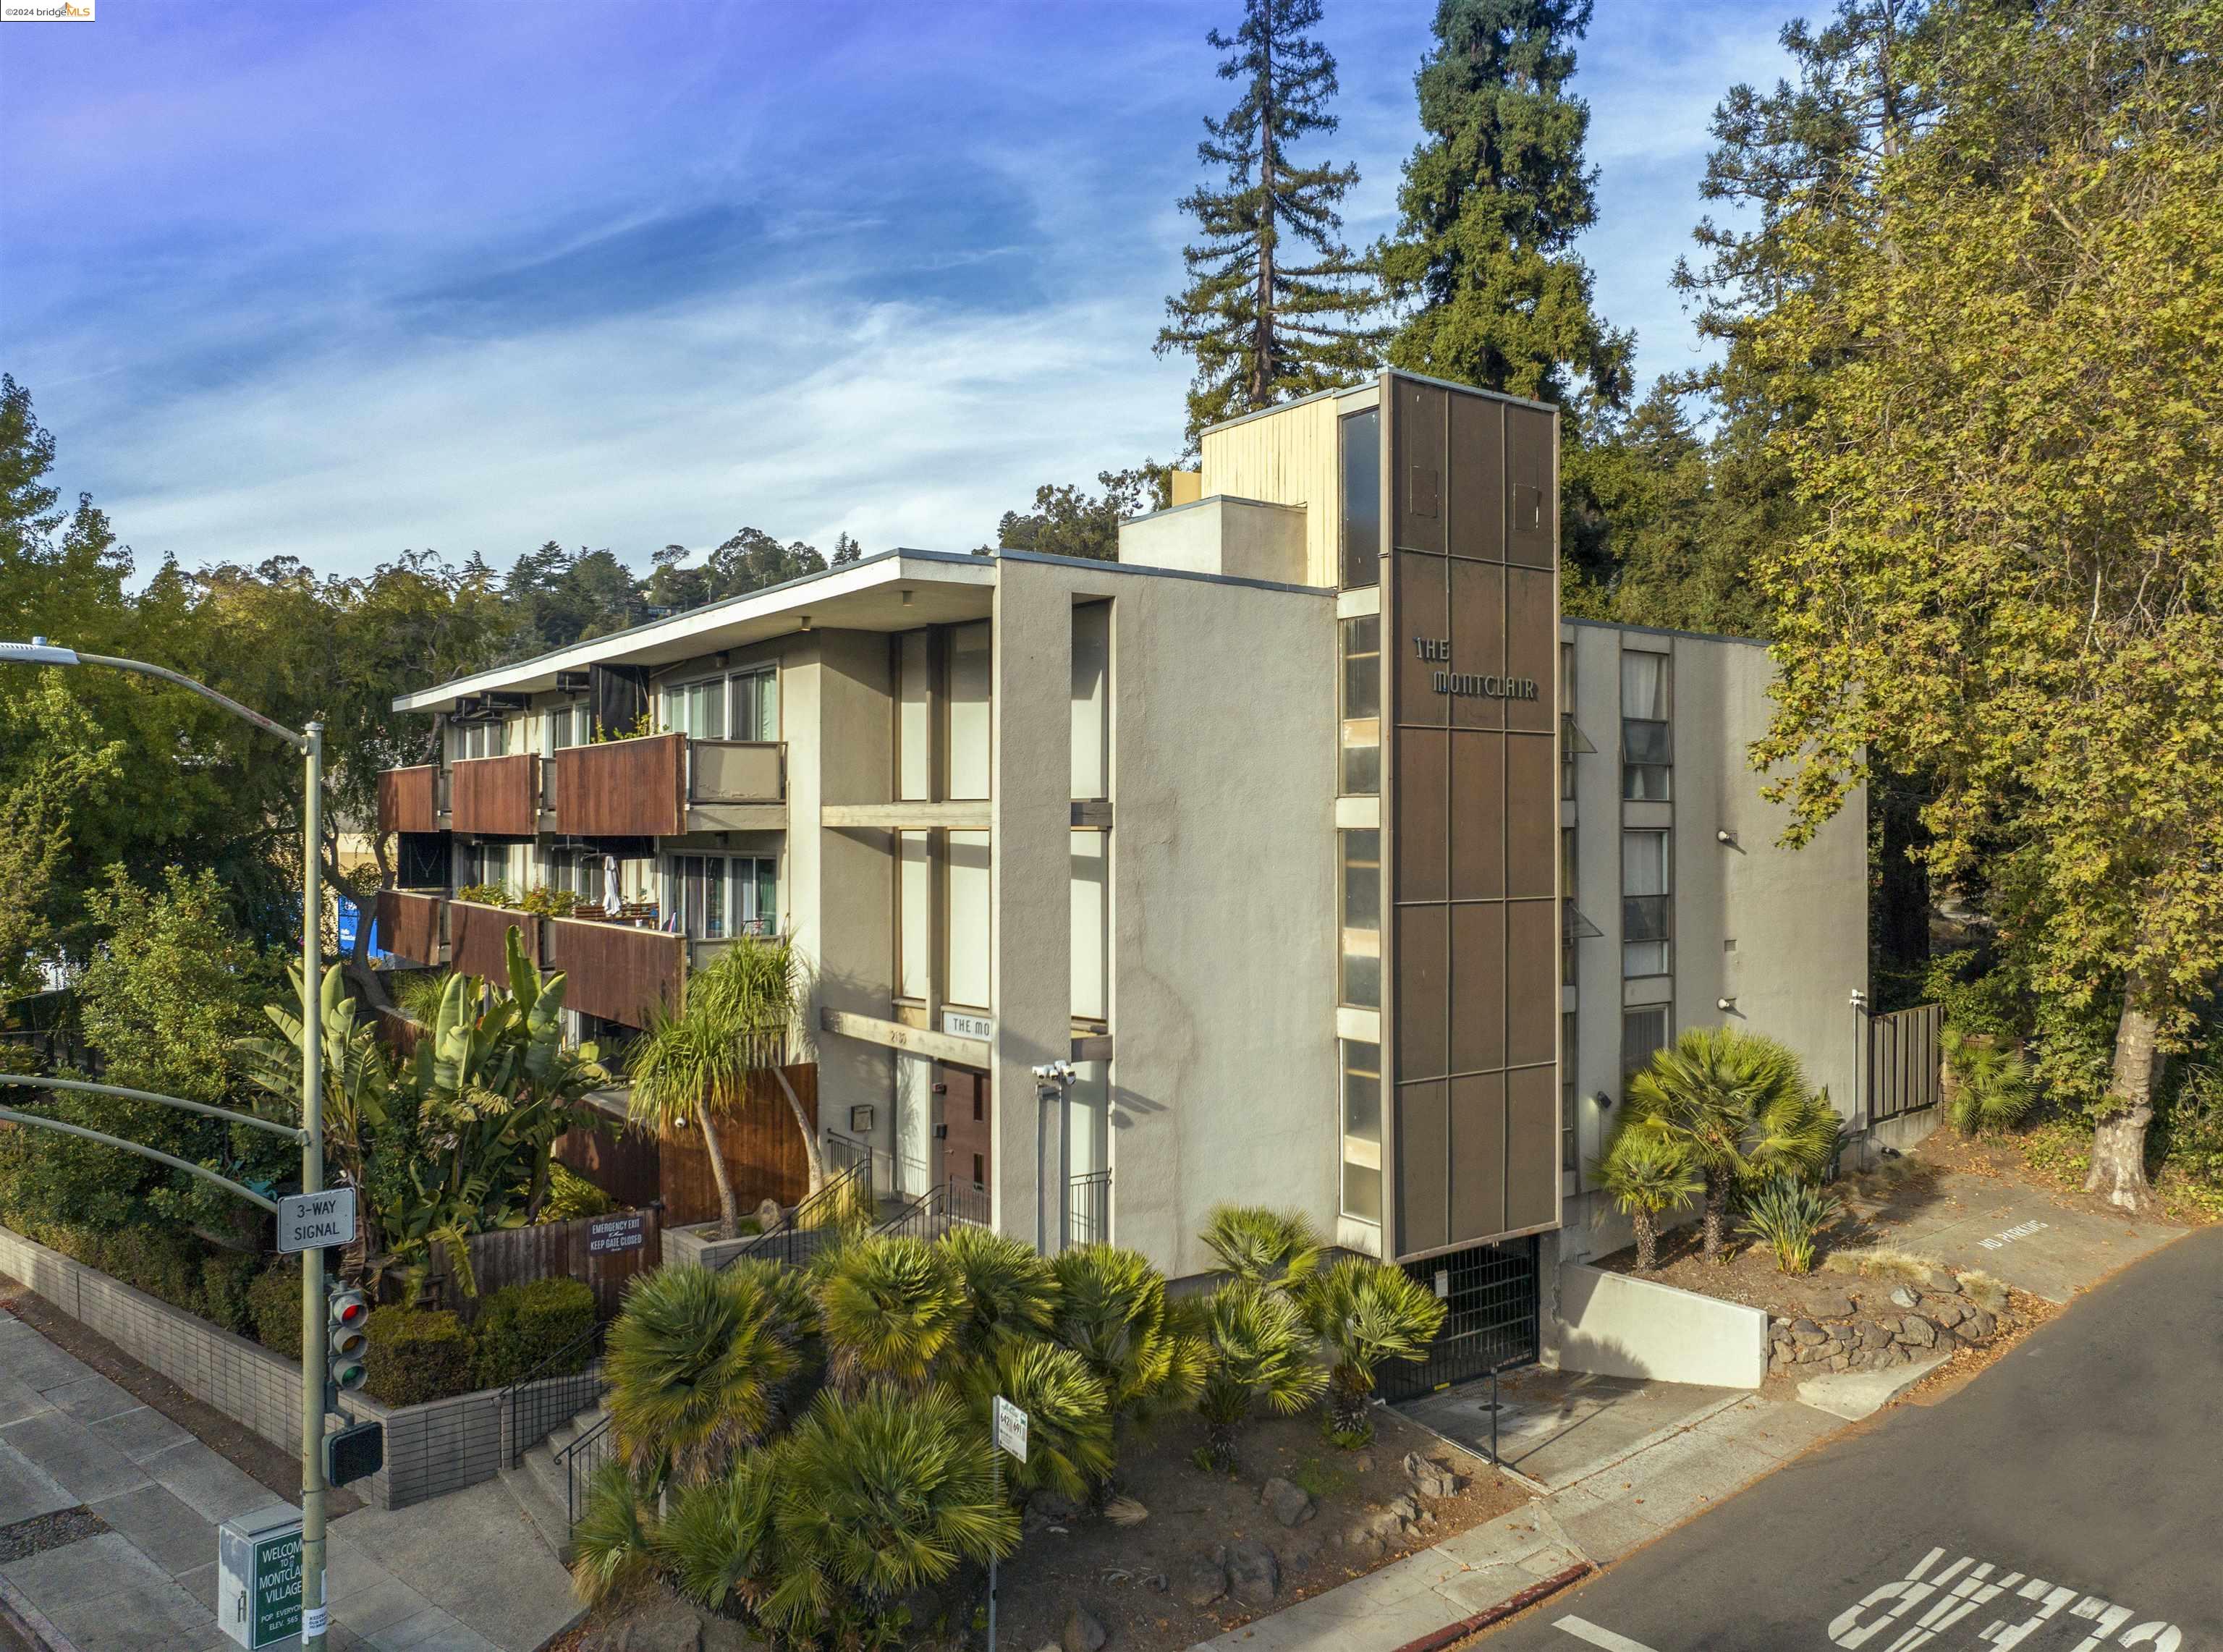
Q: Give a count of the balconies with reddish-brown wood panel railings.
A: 6